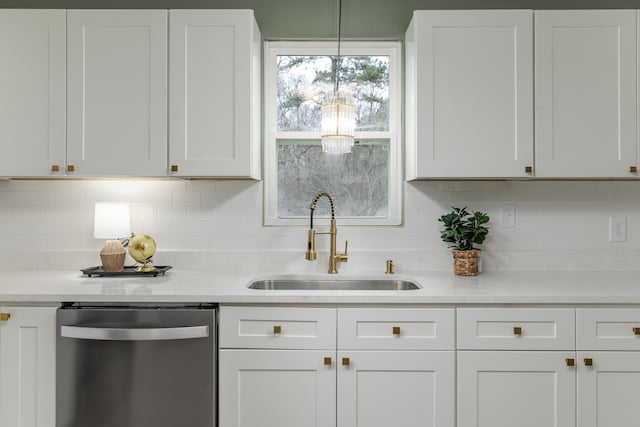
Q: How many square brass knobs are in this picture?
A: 14